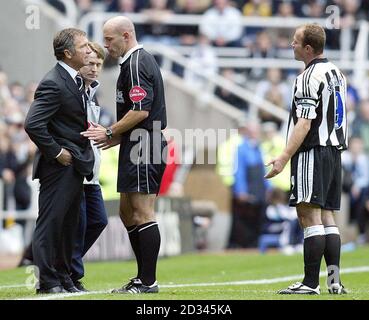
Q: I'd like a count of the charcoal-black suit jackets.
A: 1